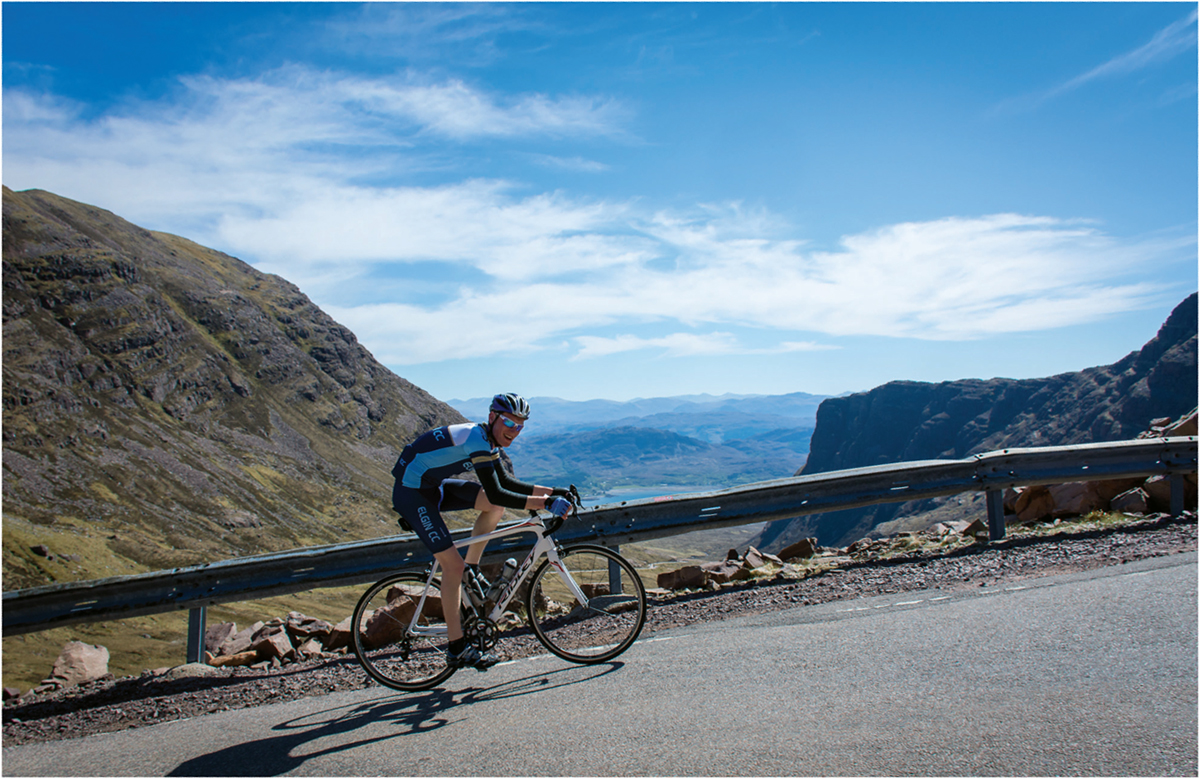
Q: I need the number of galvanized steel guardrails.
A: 1